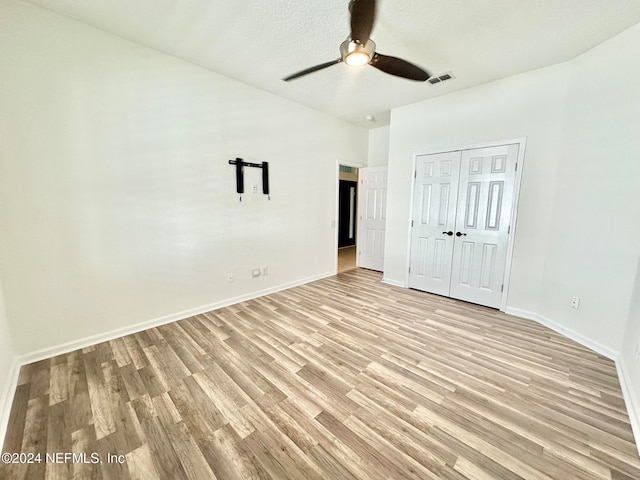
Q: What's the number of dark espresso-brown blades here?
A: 3